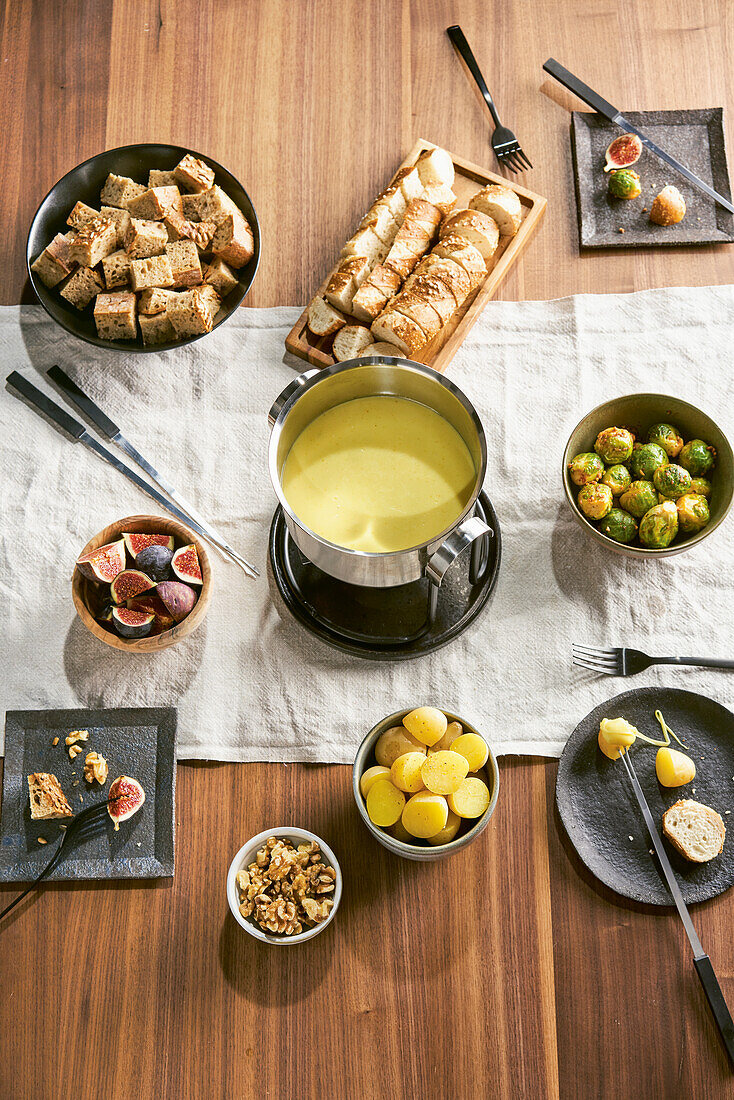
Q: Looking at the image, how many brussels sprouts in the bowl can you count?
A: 13